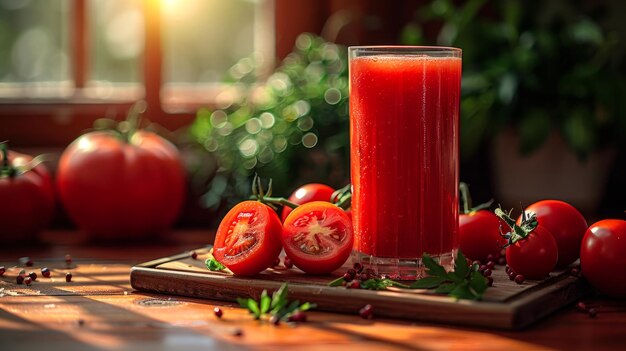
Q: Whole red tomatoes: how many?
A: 7